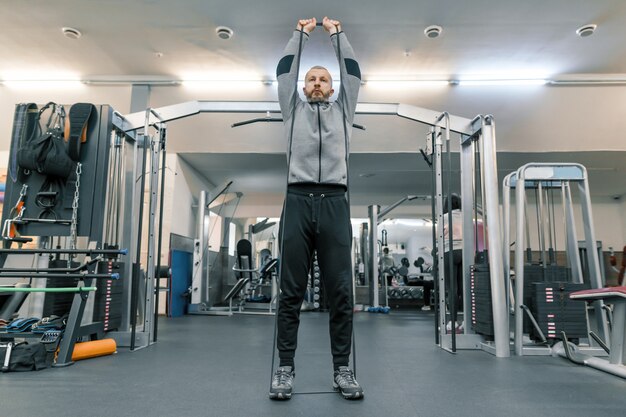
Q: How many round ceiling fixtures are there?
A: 4